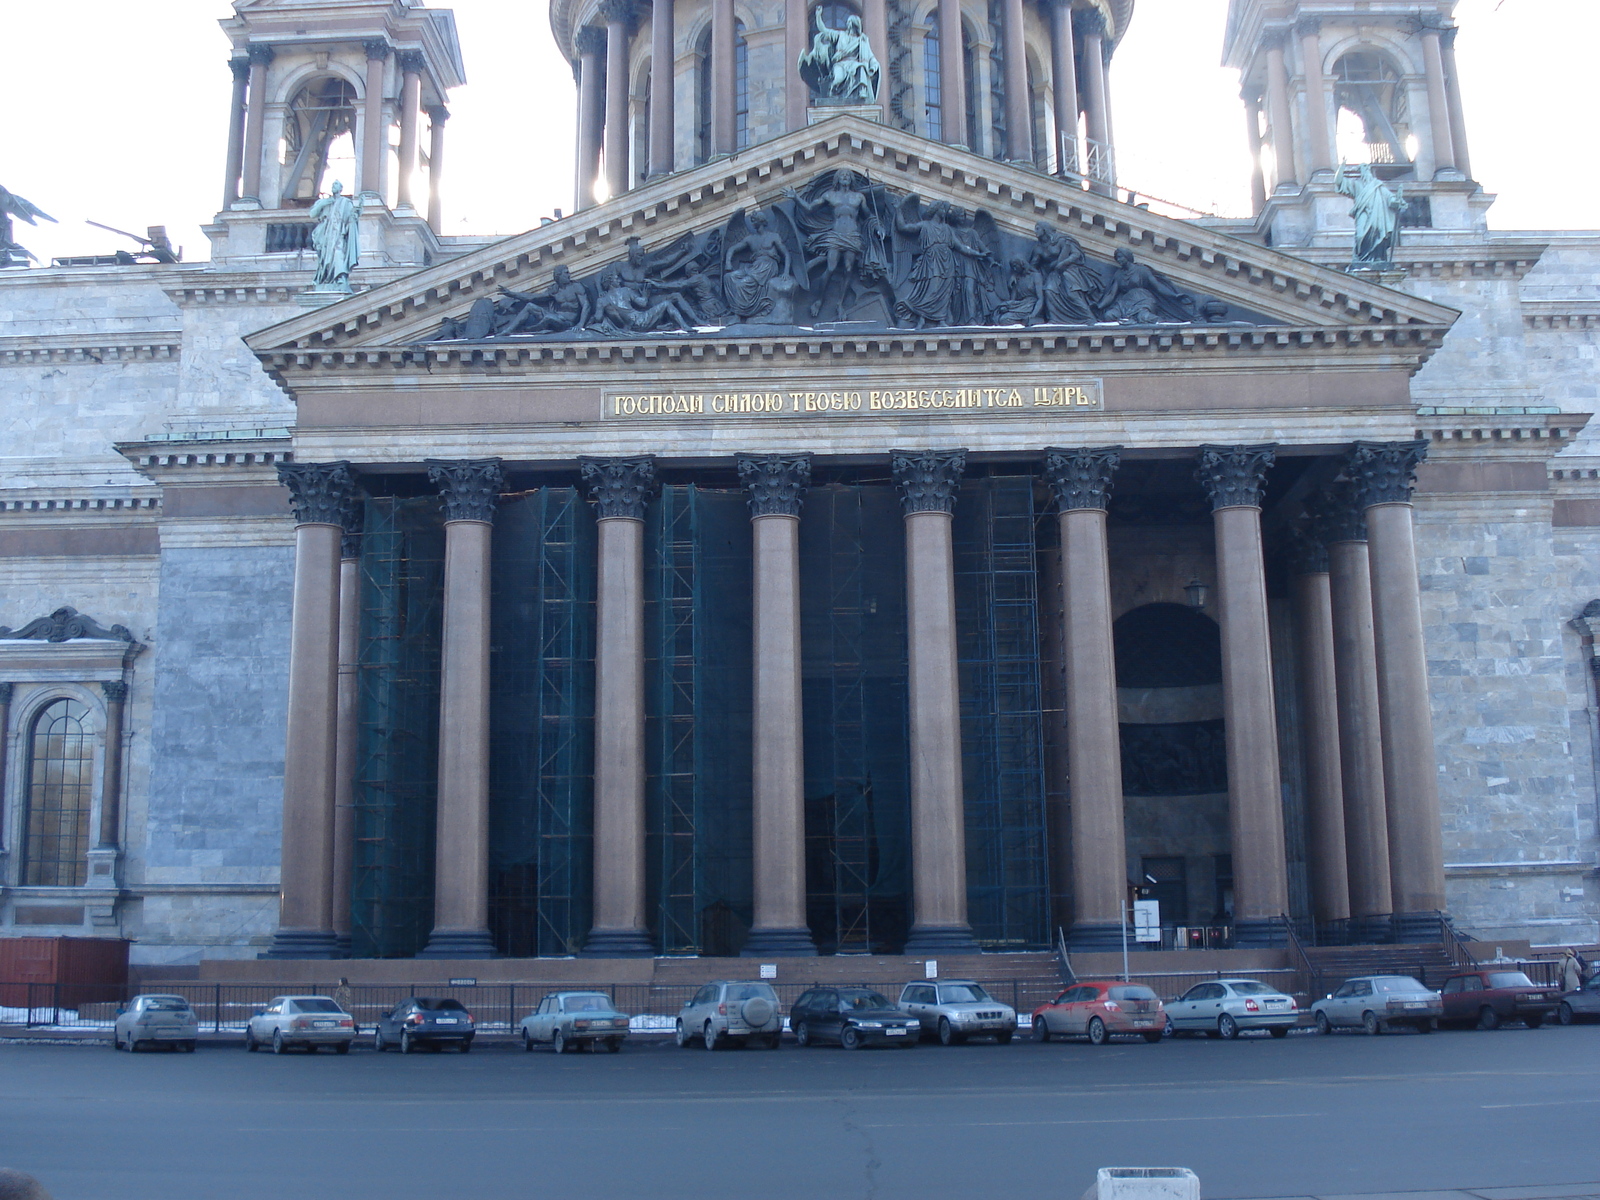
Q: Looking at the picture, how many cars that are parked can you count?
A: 12